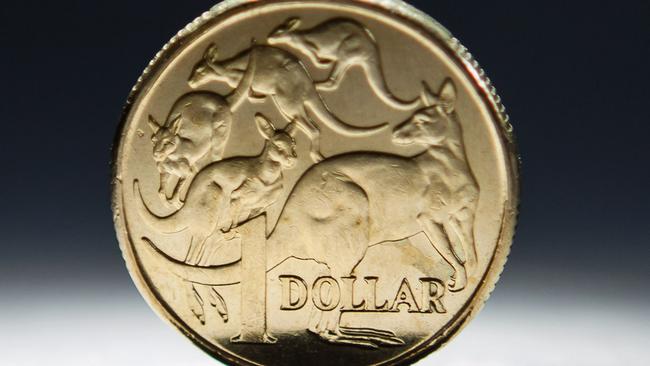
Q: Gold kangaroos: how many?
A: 5